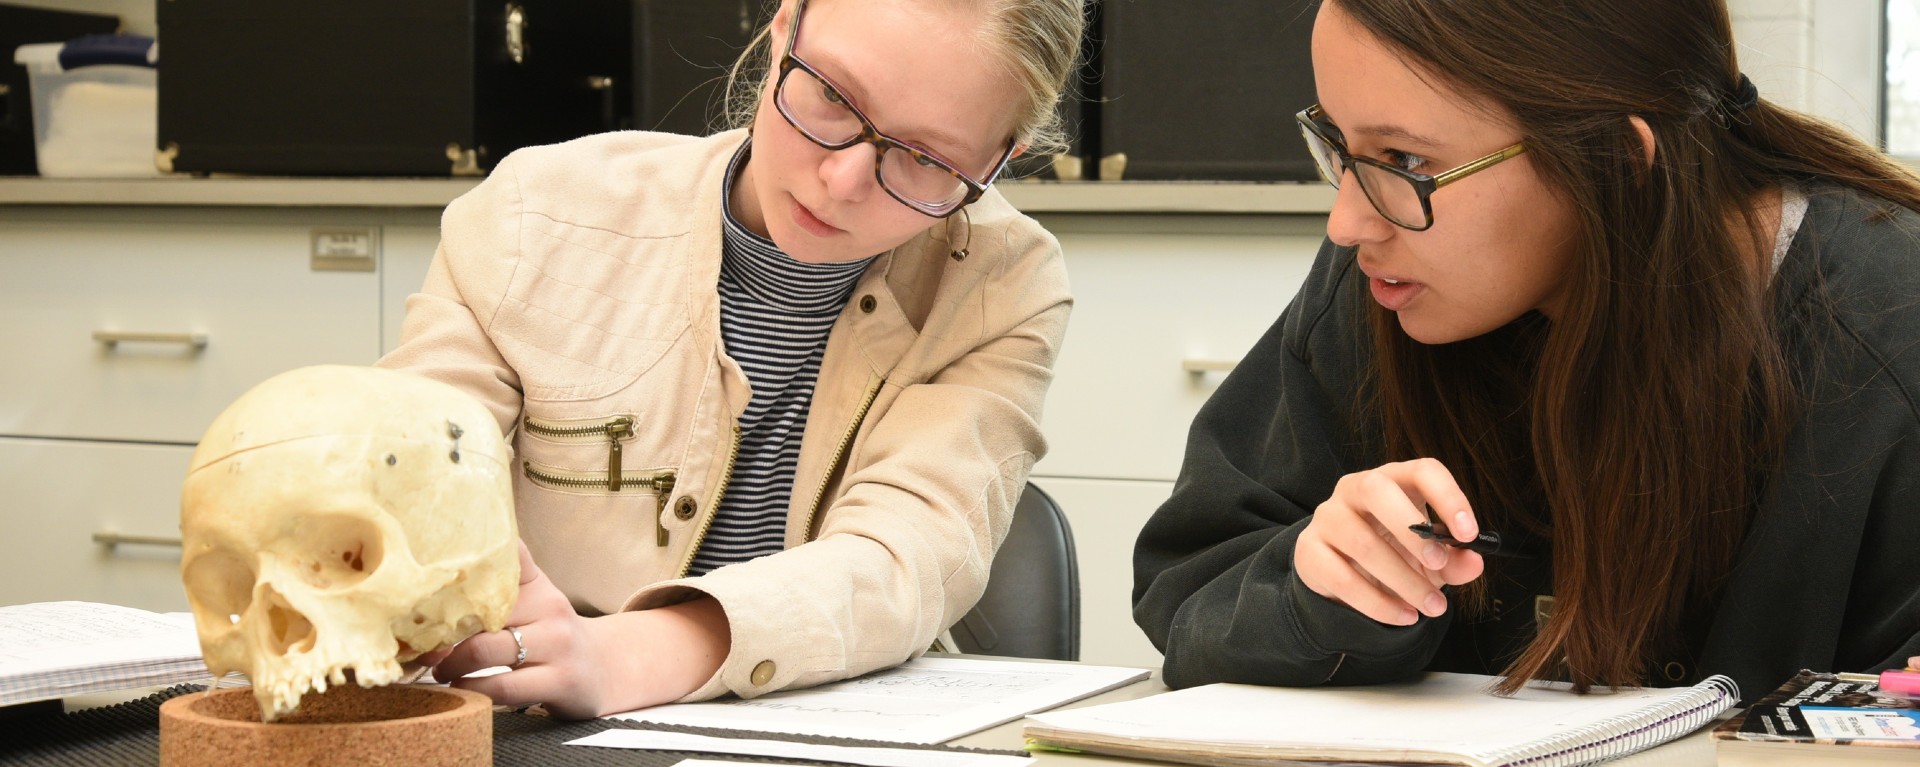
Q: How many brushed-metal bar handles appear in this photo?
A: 3